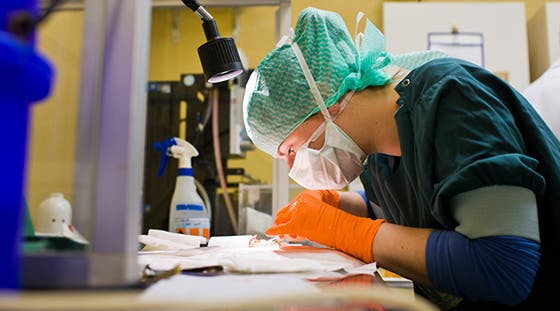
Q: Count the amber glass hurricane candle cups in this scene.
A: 0